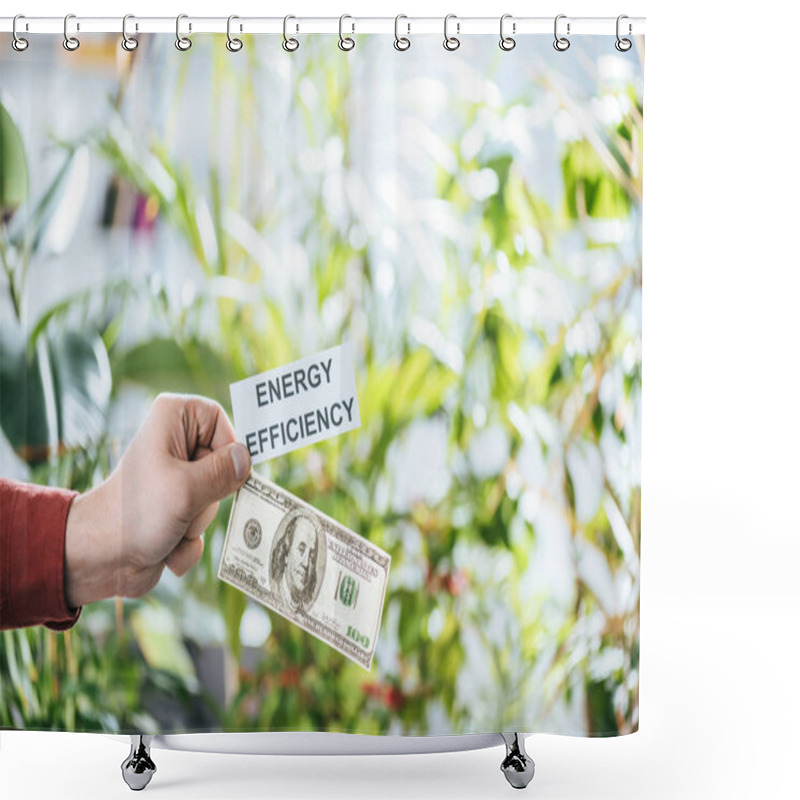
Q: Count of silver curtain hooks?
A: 12